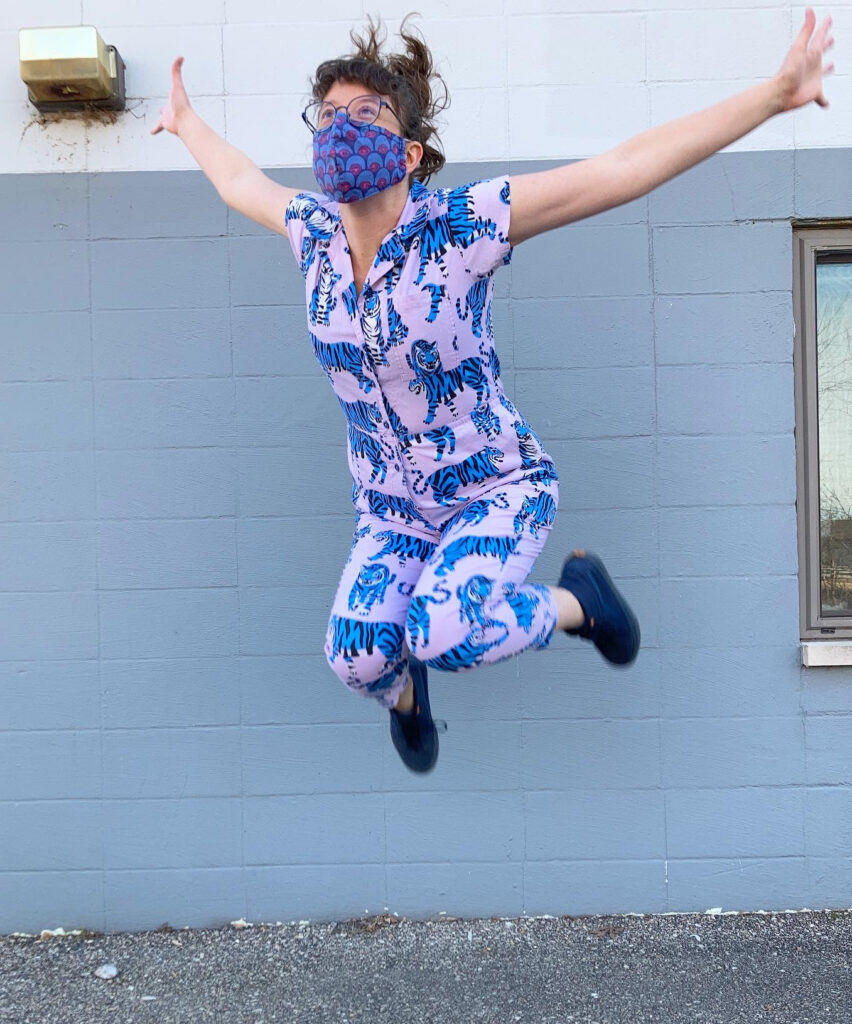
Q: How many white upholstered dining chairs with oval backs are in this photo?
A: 0